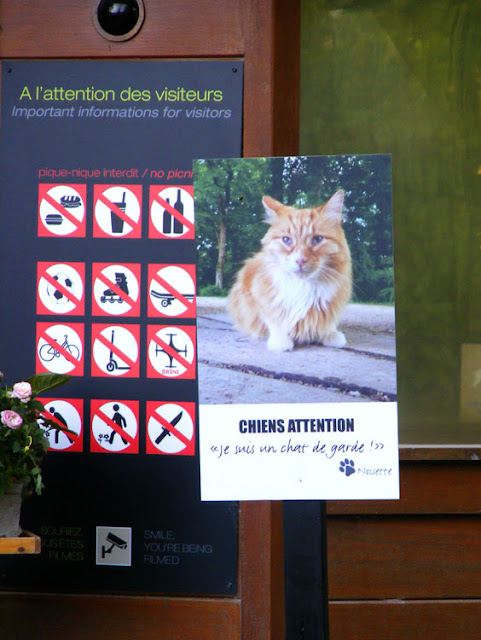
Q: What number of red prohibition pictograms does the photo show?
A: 12